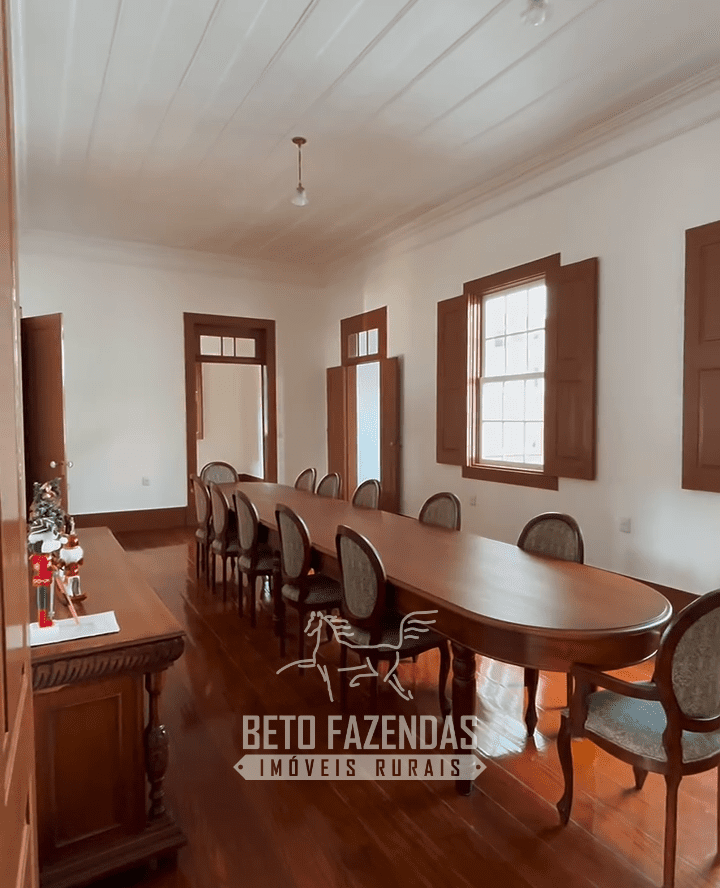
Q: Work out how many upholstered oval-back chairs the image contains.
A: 12